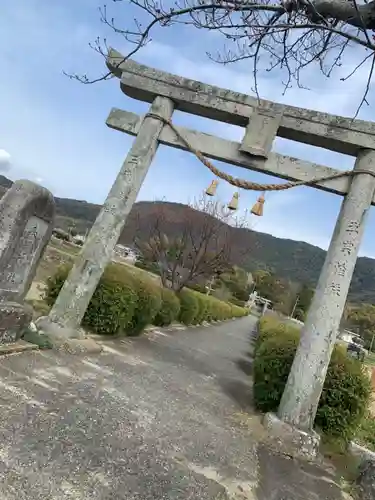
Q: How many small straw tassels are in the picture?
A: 3